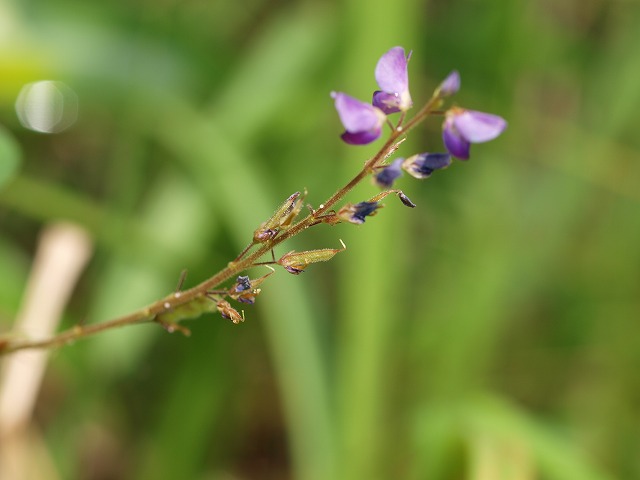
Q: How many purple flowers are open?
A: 3